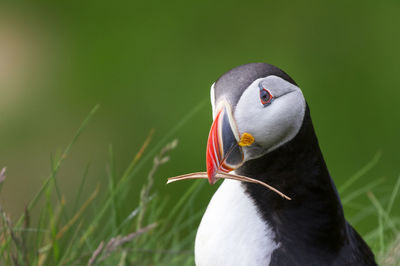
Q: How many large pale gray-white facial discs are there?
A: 1